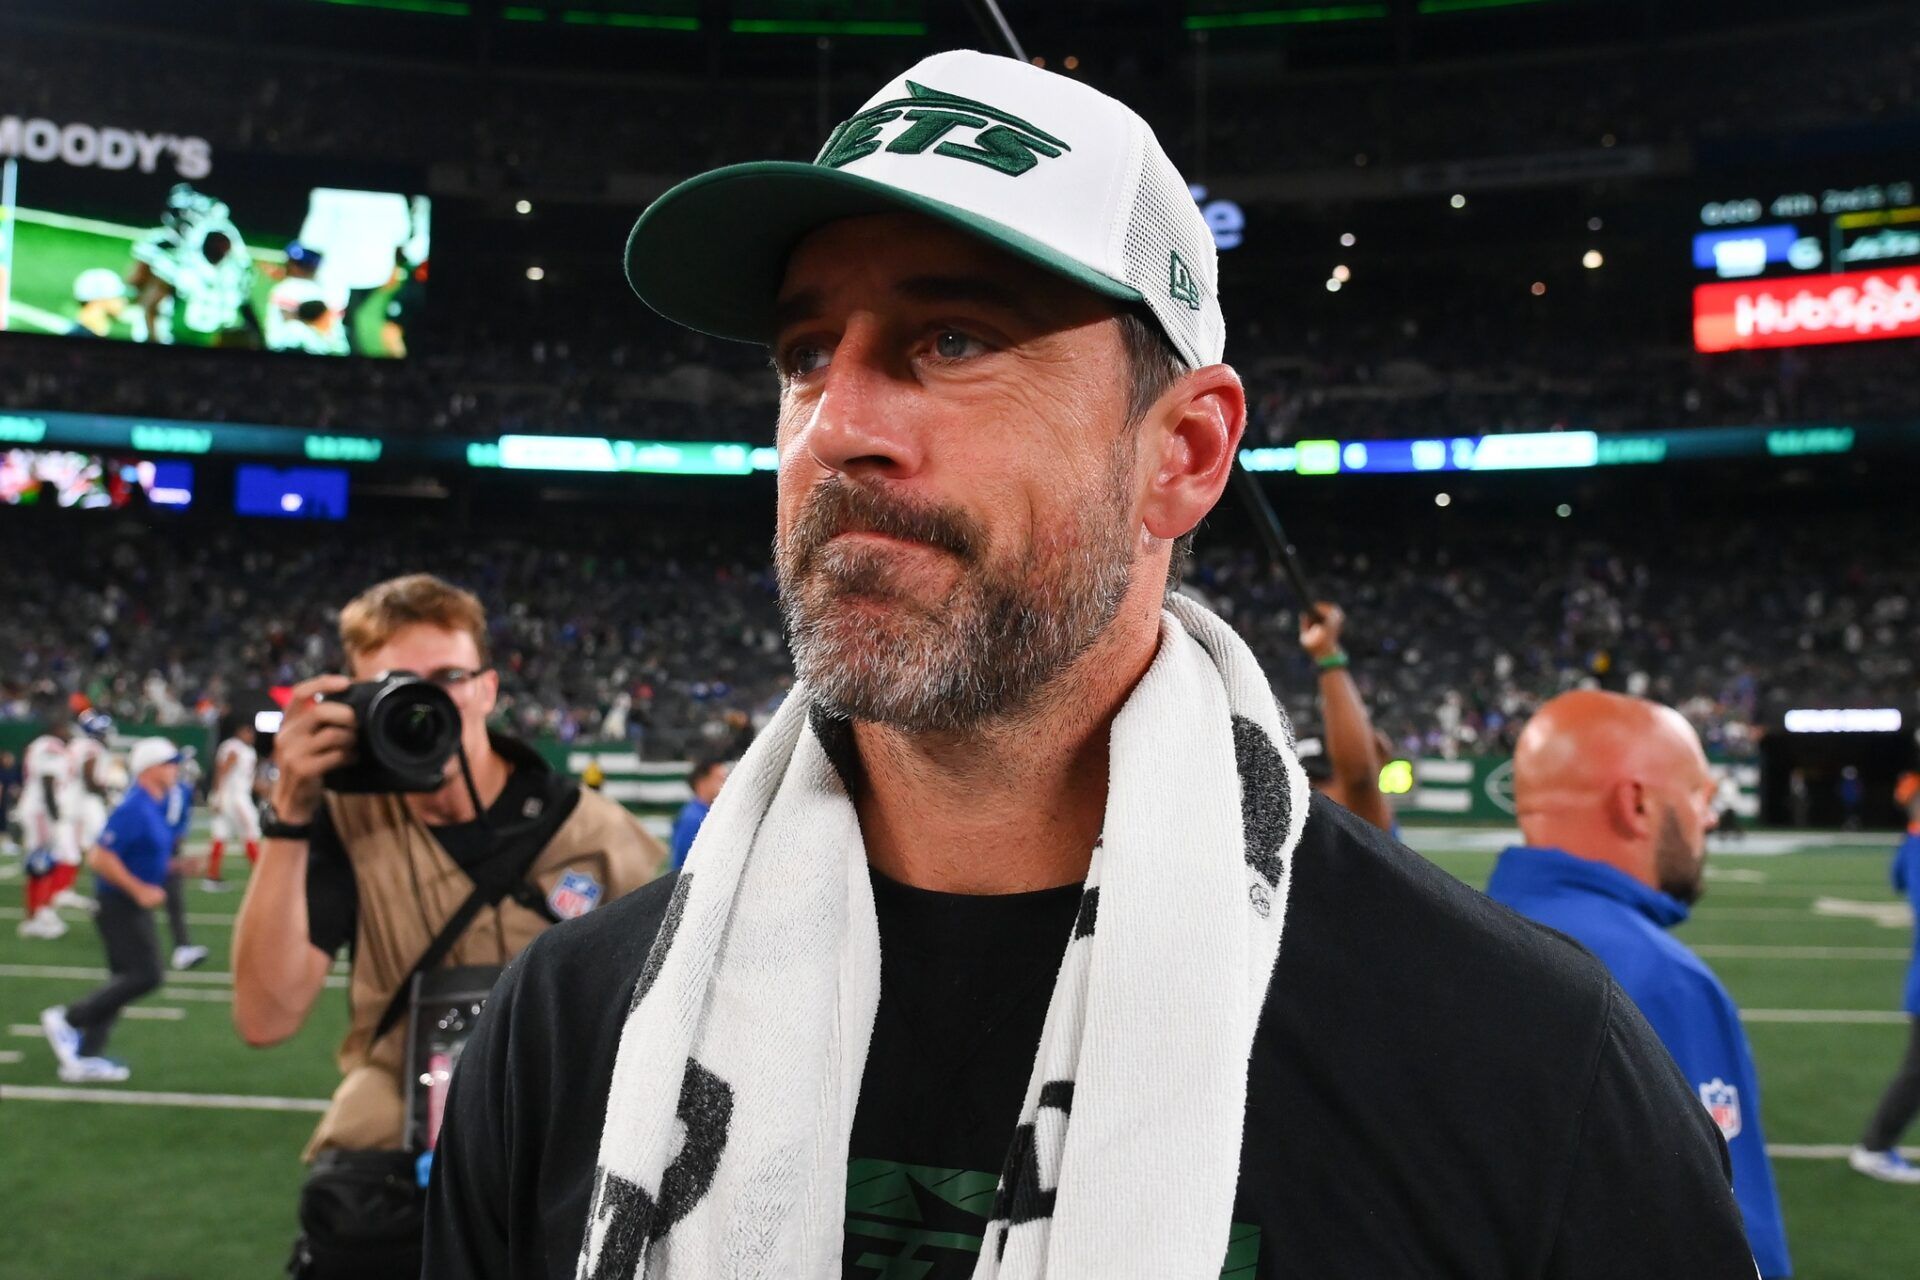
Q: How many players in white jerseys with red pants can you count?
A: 3